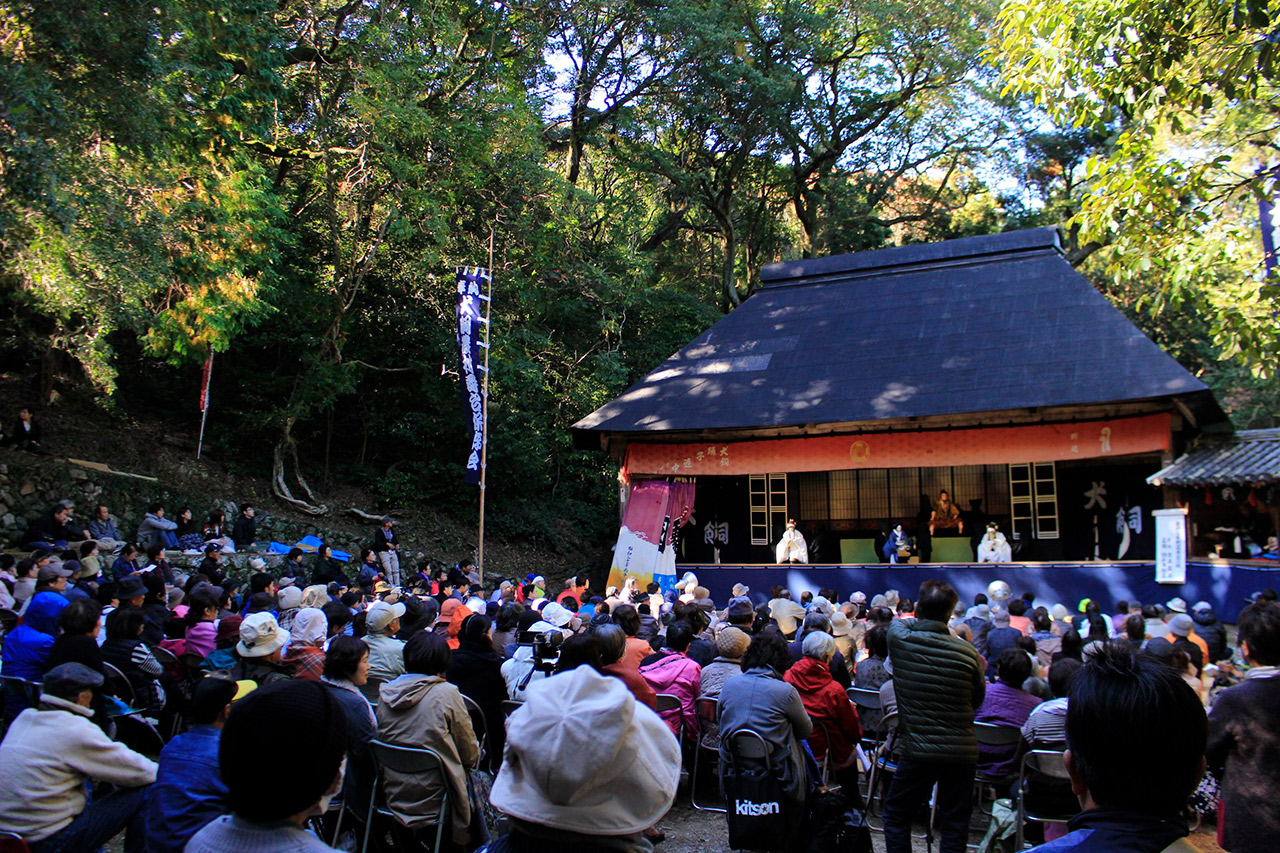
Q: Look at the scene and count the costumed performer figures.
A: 4